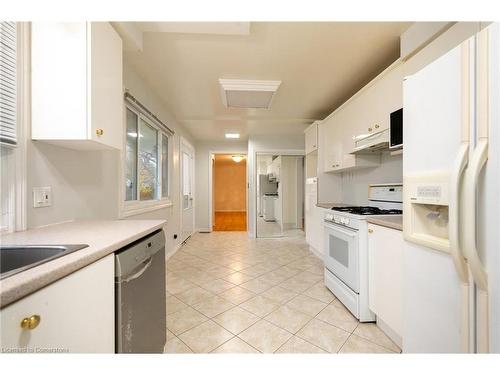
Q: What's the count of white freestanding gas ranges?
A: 1